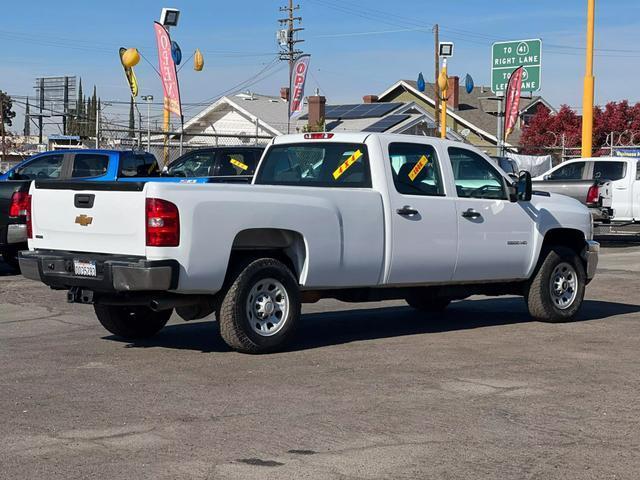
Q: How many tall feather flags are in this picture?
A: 4